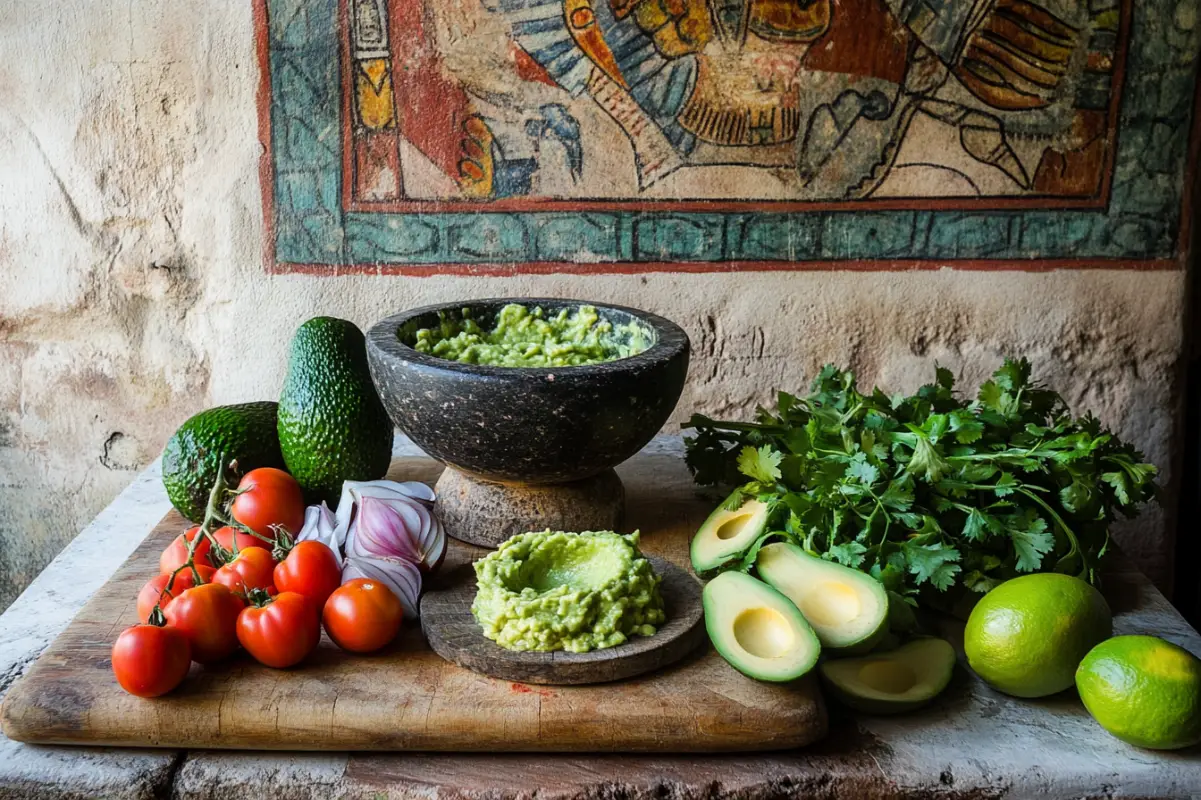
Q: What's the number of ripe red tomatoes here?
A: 10